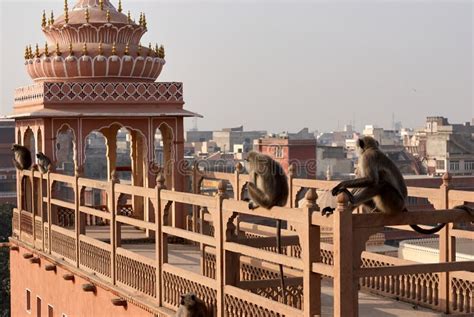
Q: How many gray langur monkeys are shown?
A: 5